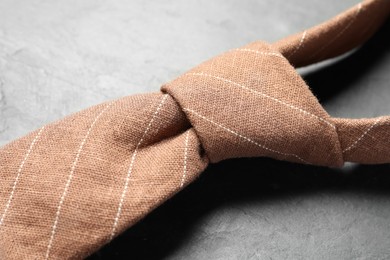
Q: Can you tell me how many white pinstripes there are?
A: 10